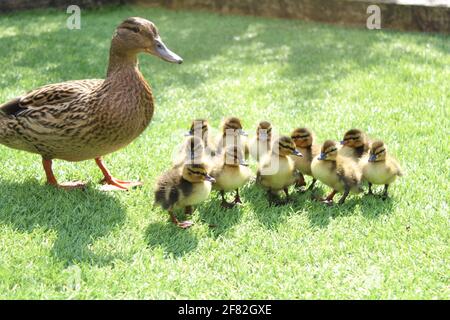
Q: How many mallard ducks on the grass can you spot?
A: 12